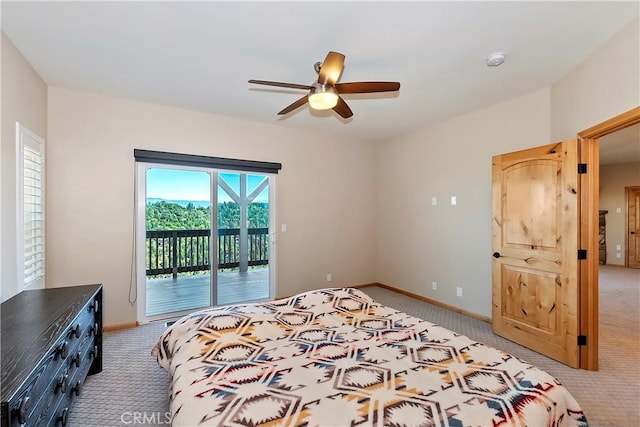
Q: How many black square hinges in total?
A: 3